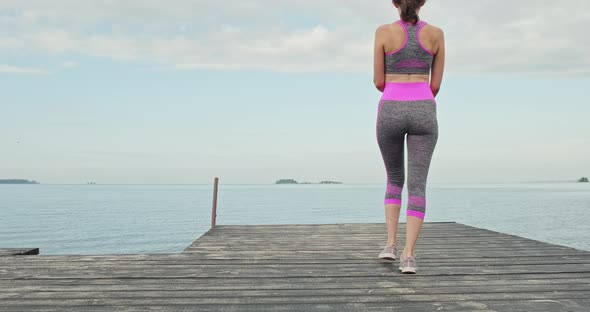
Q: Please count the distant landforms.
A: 4